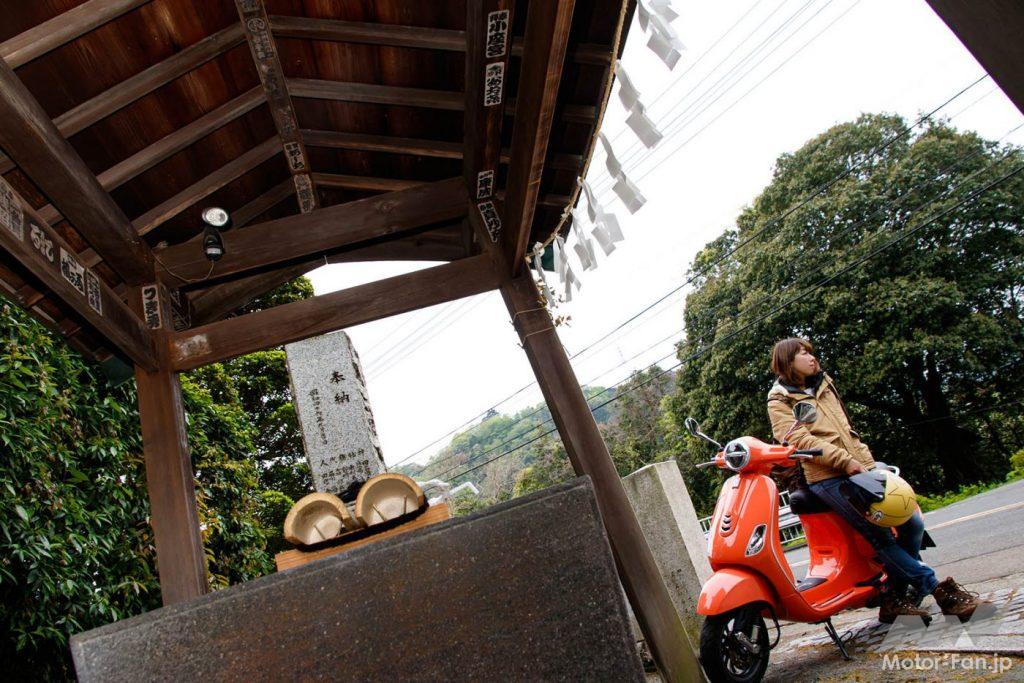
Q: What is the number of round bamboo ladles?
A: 2